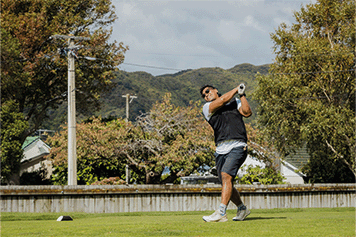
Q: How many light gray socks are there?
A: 2